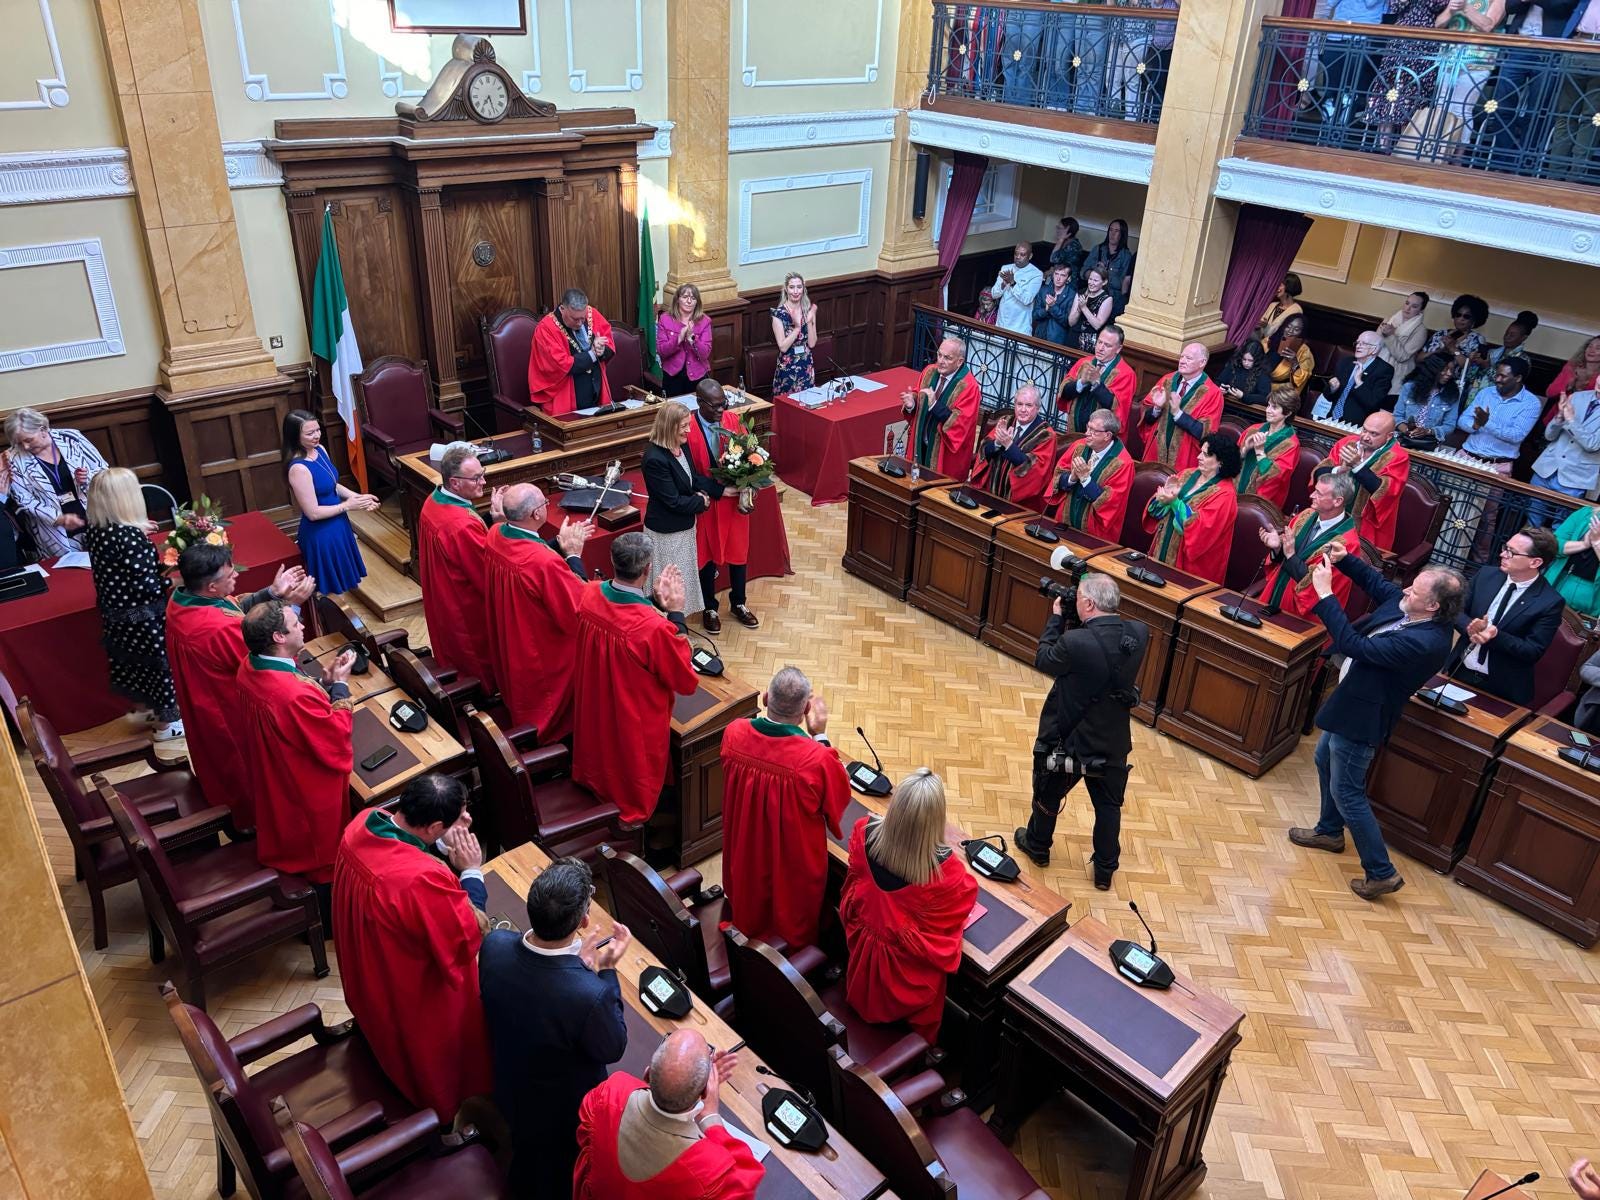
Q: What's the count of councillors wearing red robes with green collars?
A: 15